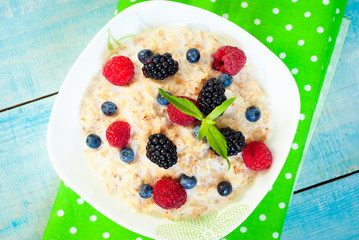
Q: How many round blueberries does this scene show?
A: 12